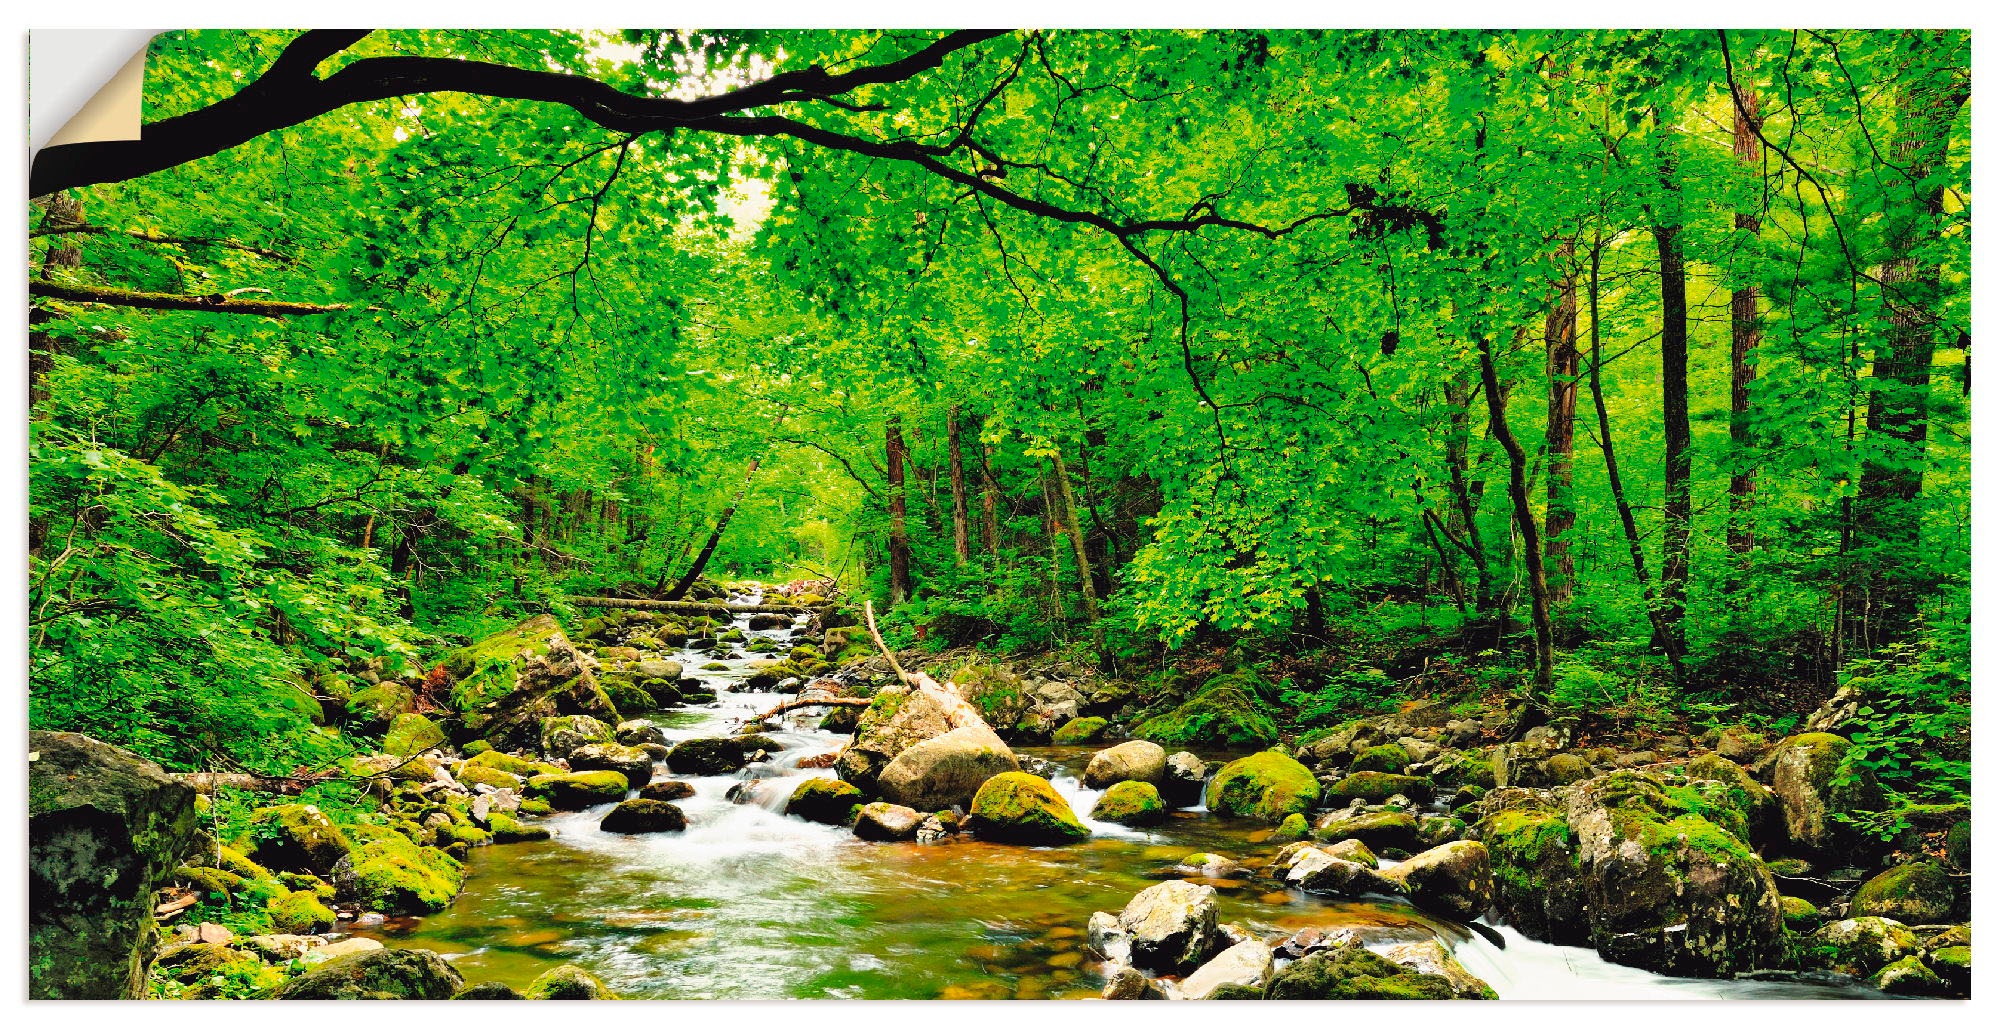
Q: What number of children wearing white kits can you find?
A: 0